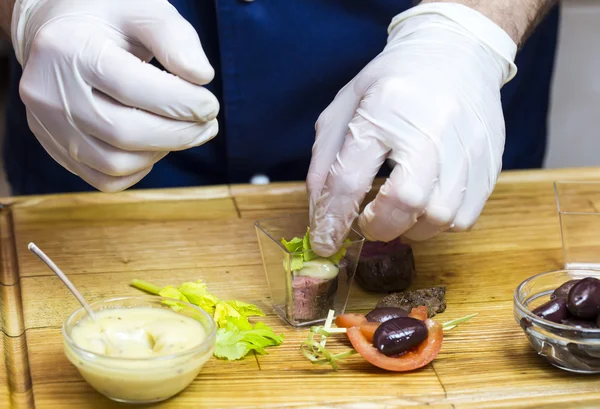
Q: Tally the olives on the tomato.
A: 2